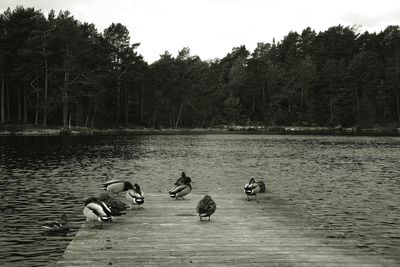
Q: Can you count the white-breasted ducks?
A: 5